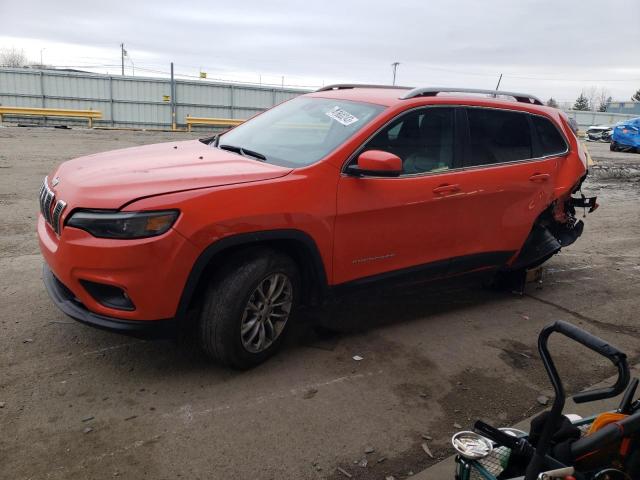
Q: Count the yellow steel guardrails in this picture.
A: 2